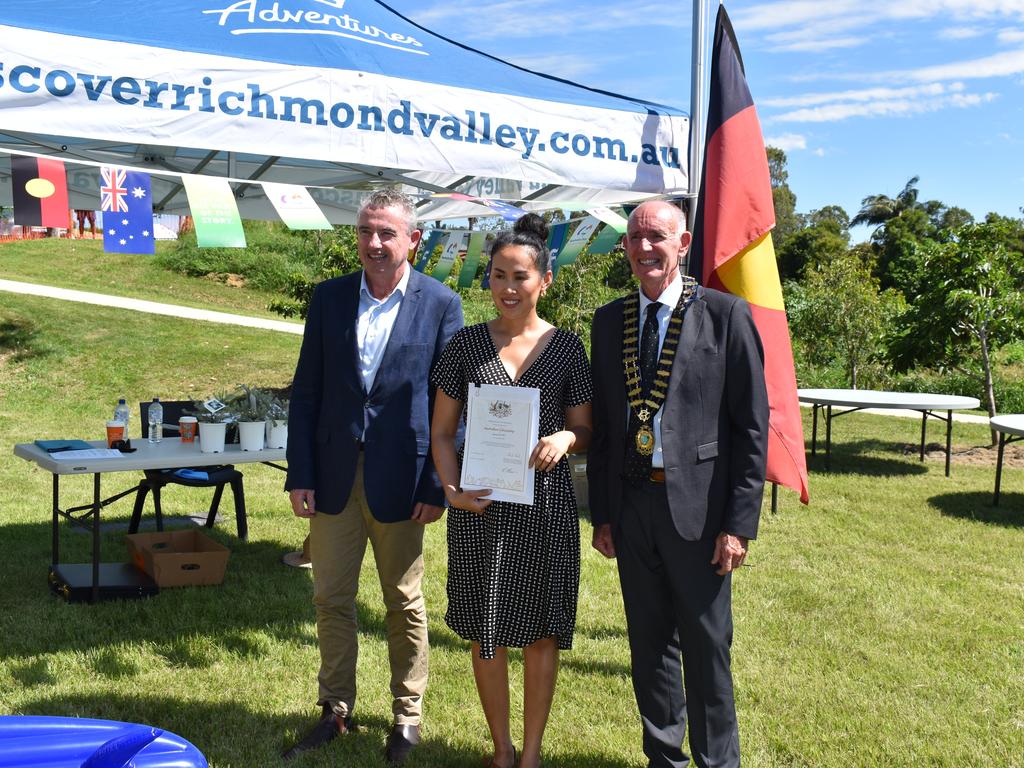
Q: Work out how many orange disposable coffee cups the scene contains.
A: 2